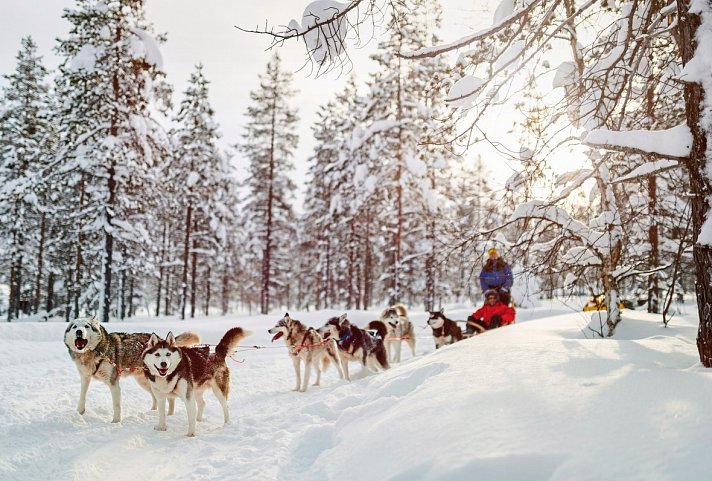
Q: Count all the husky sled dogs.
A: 6